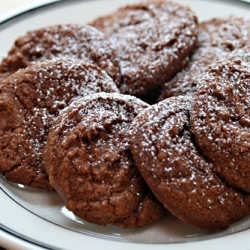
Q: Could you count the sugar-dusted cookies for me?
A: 7